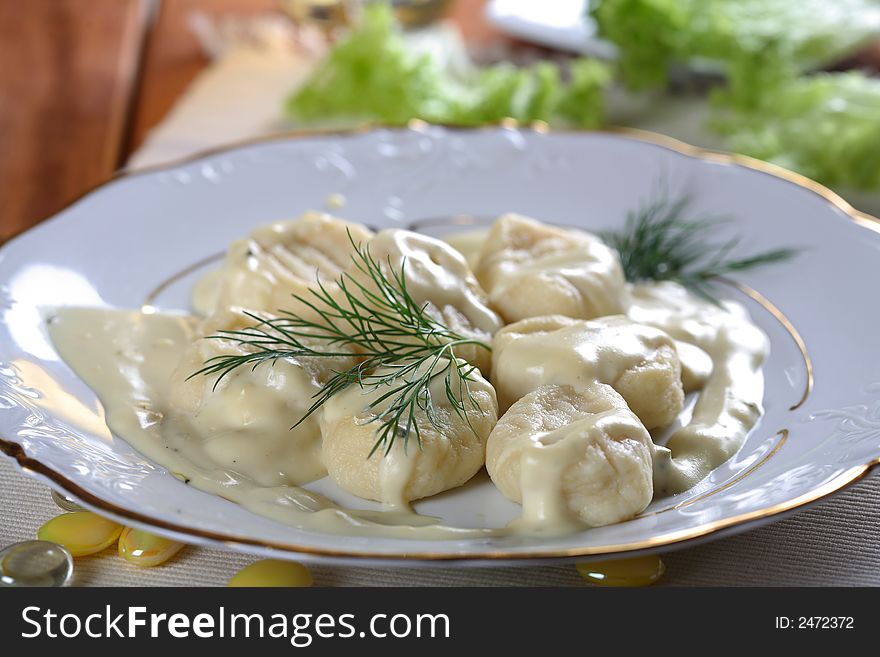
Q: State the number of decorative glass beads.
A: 6